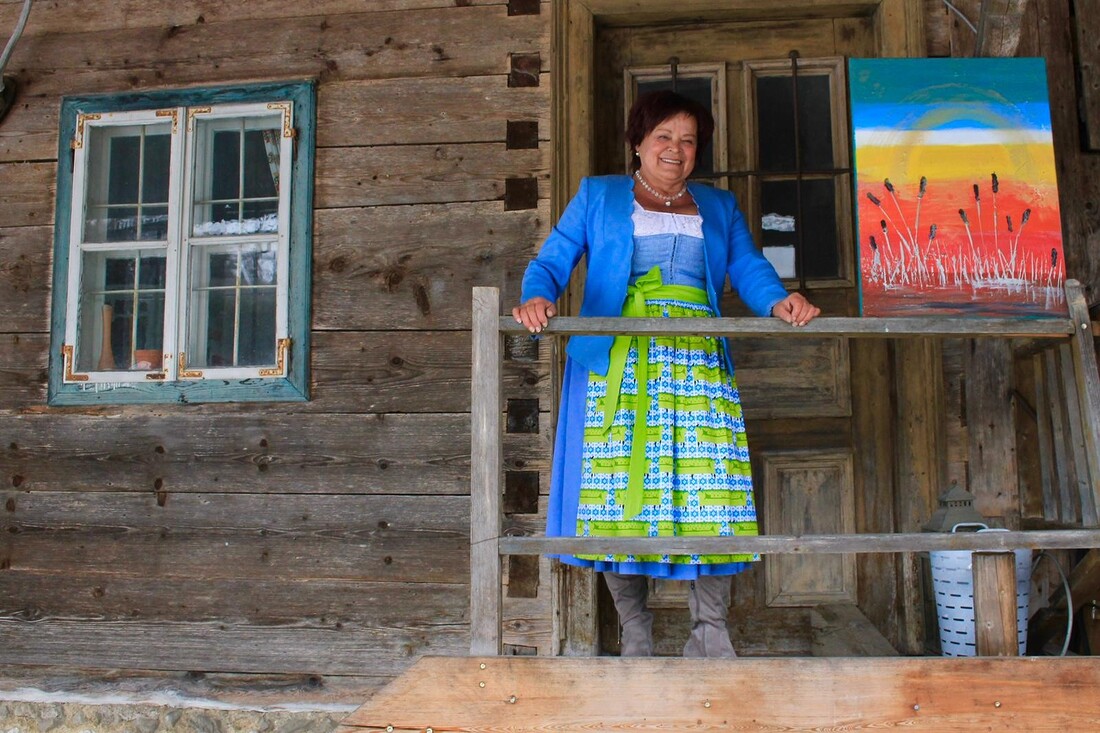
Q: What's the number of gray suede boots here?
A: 2